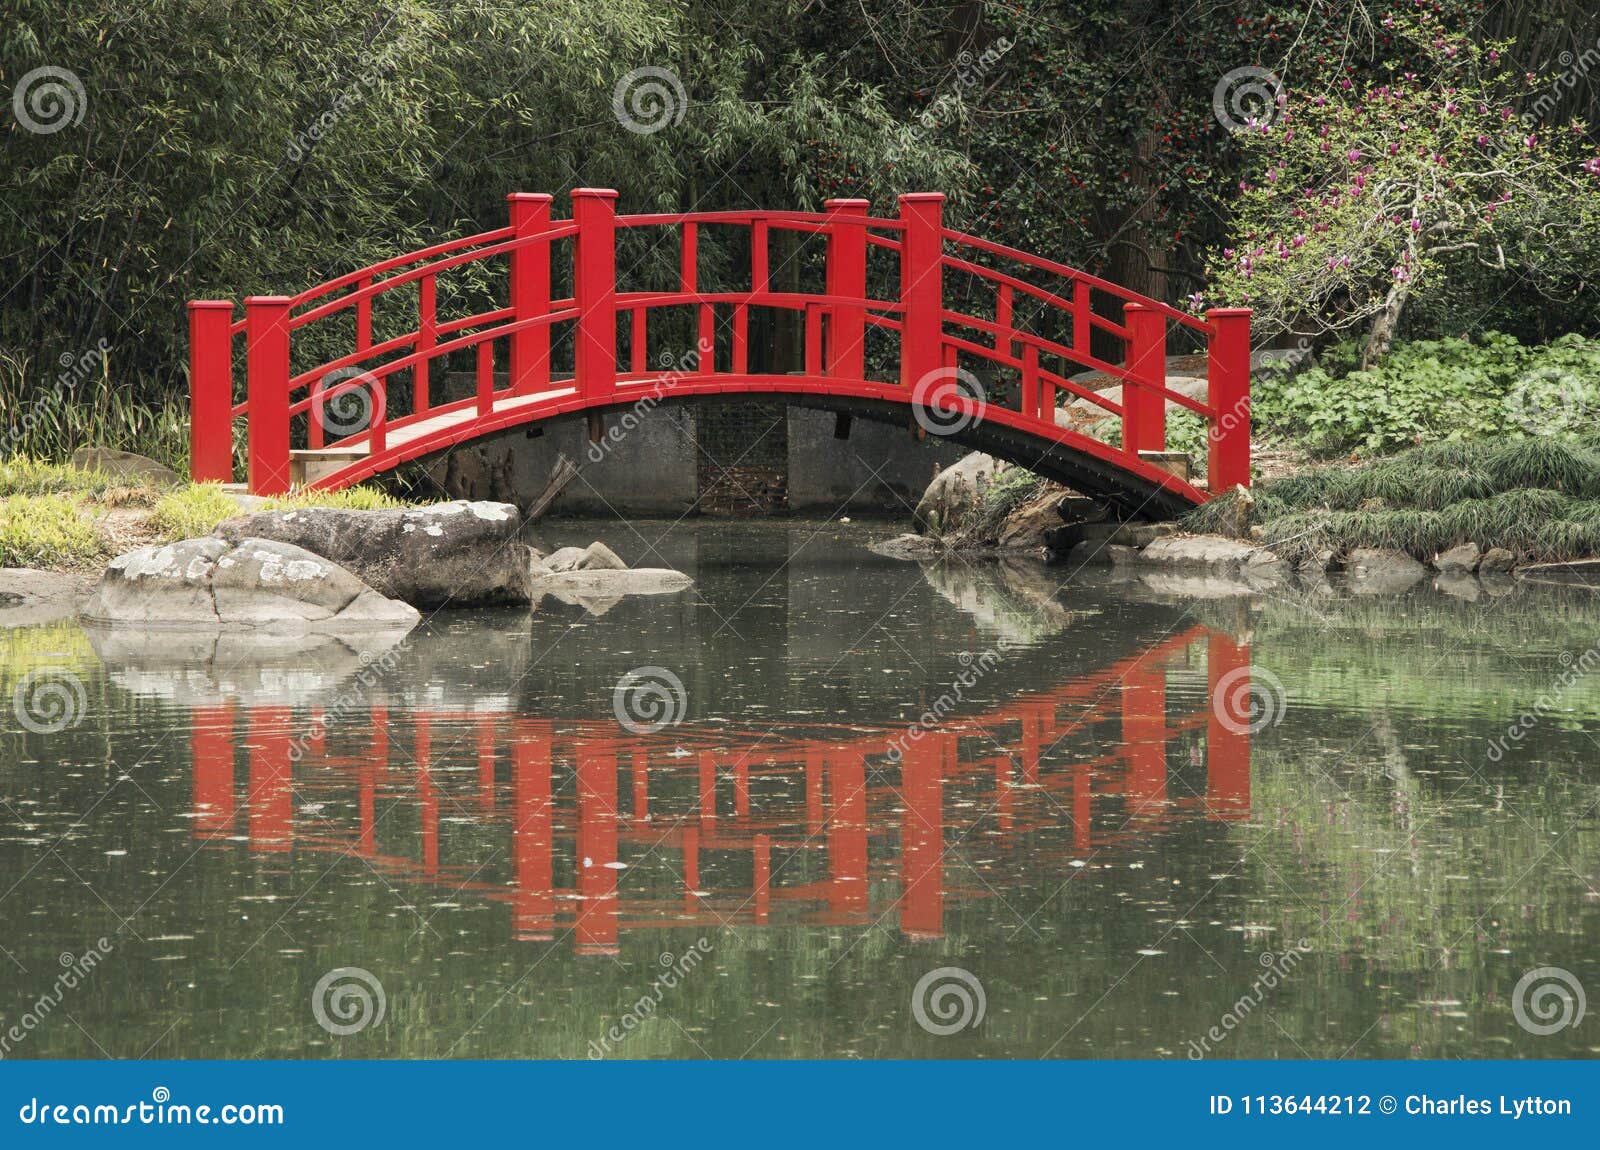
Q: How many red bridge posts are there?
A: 8